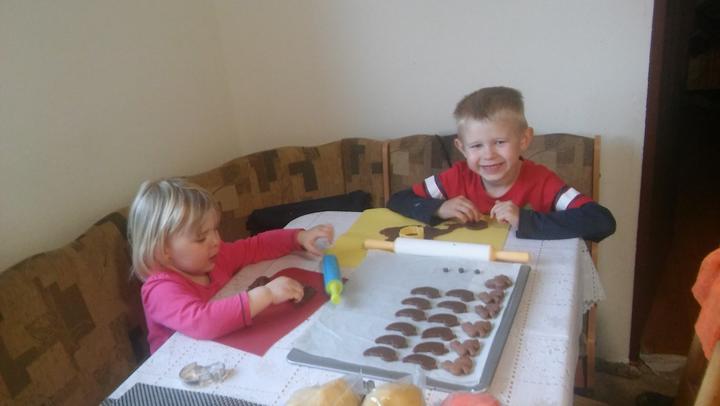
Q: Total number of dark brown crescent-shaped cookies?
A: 12